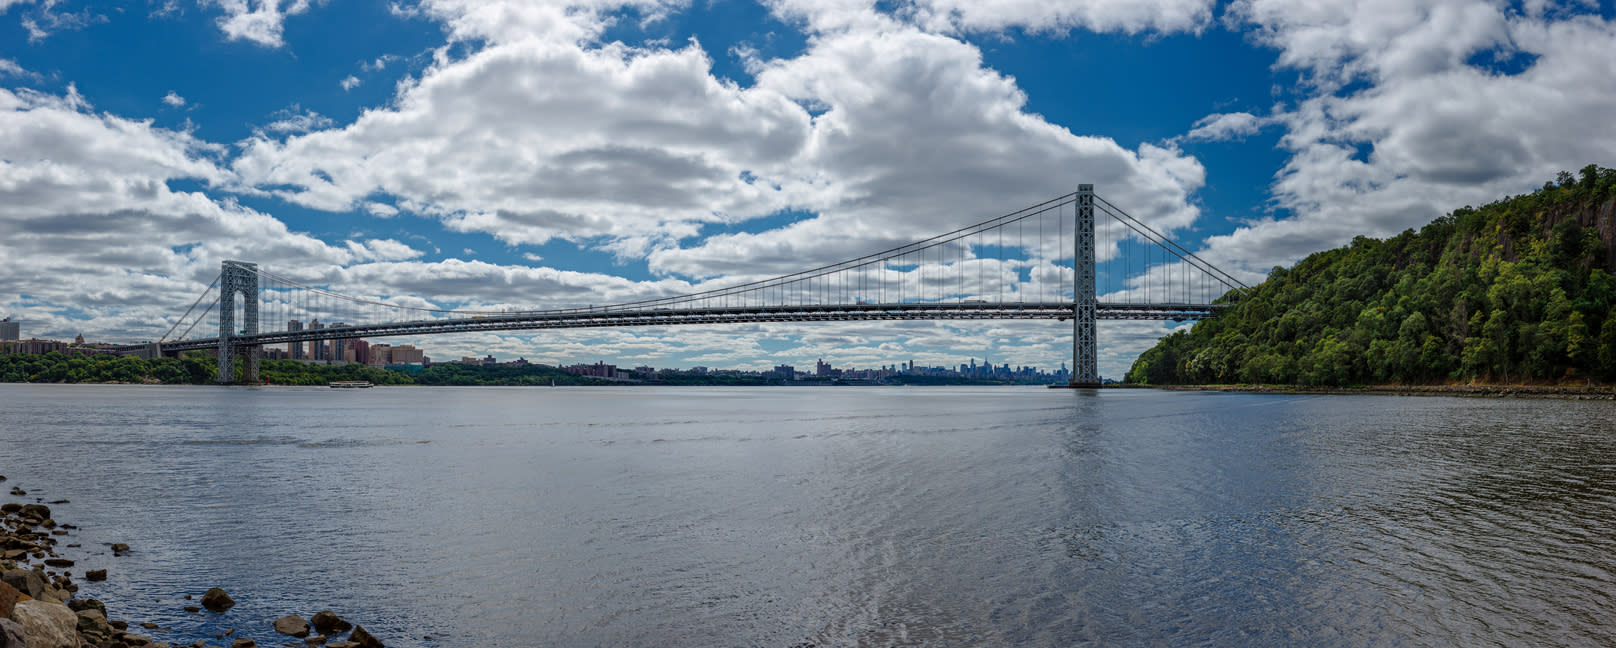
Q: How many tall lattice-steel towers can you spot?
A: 2